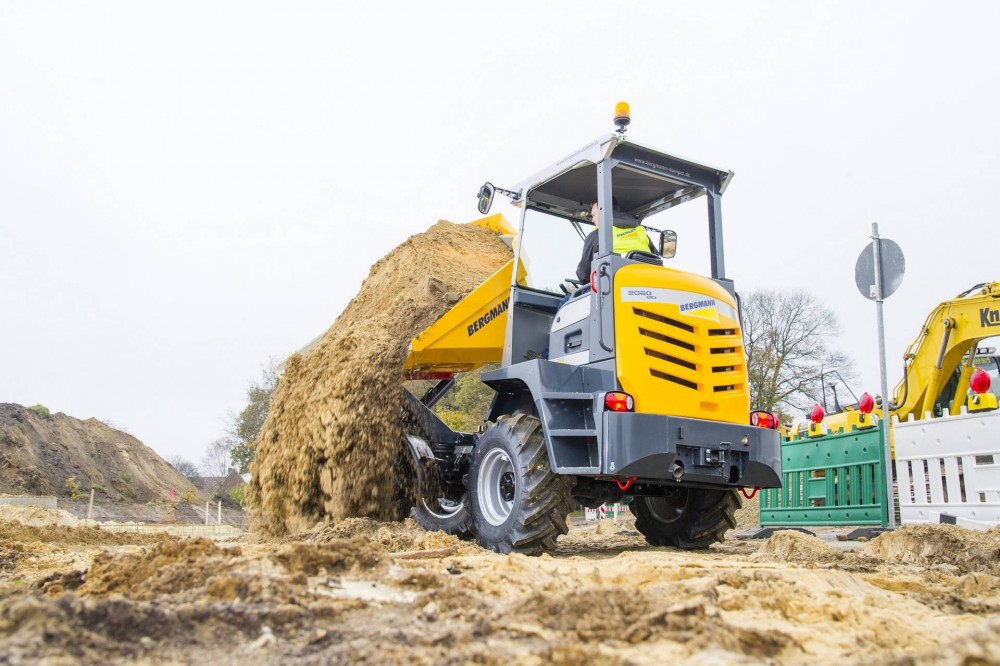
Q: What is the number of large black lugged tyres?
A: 3